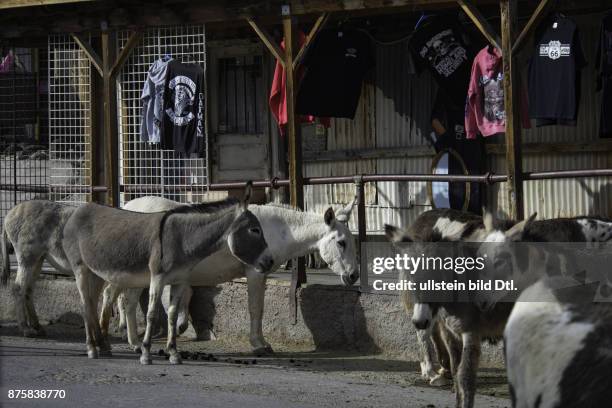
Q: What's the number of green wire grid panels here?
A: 0